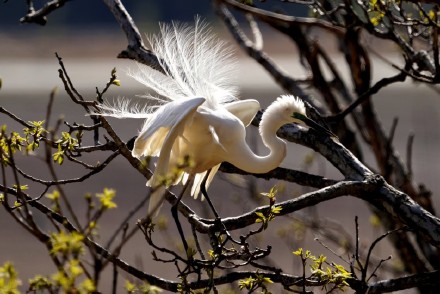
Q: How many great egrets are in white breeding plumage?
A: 1